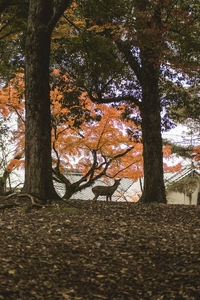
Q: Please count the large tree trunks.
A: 2